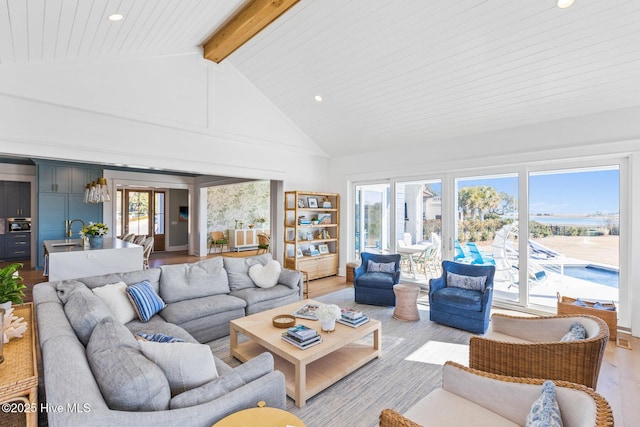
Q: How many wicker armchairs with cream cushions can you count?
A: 2